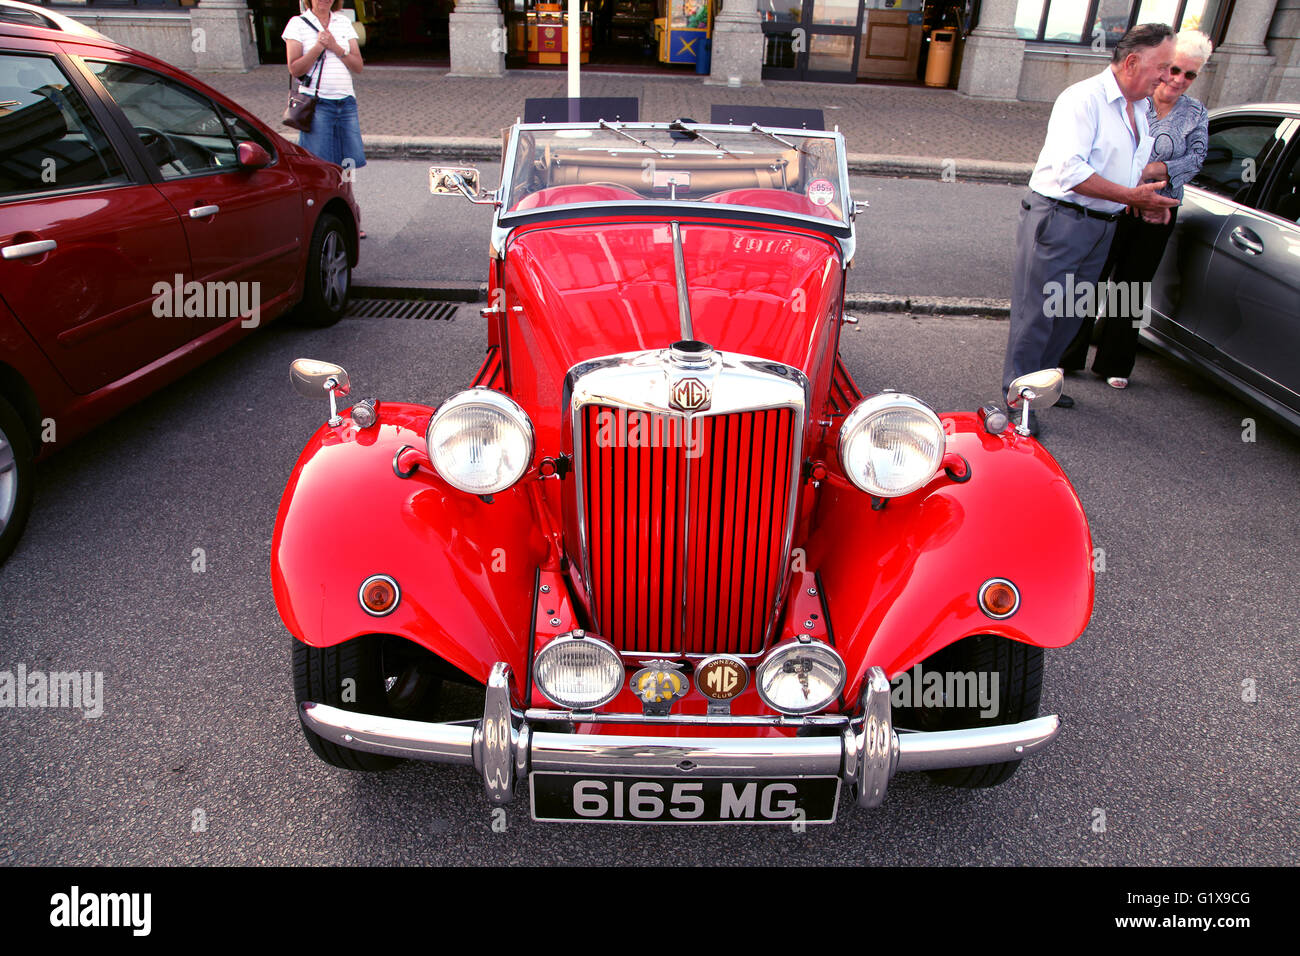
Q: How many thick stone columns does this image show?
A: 5